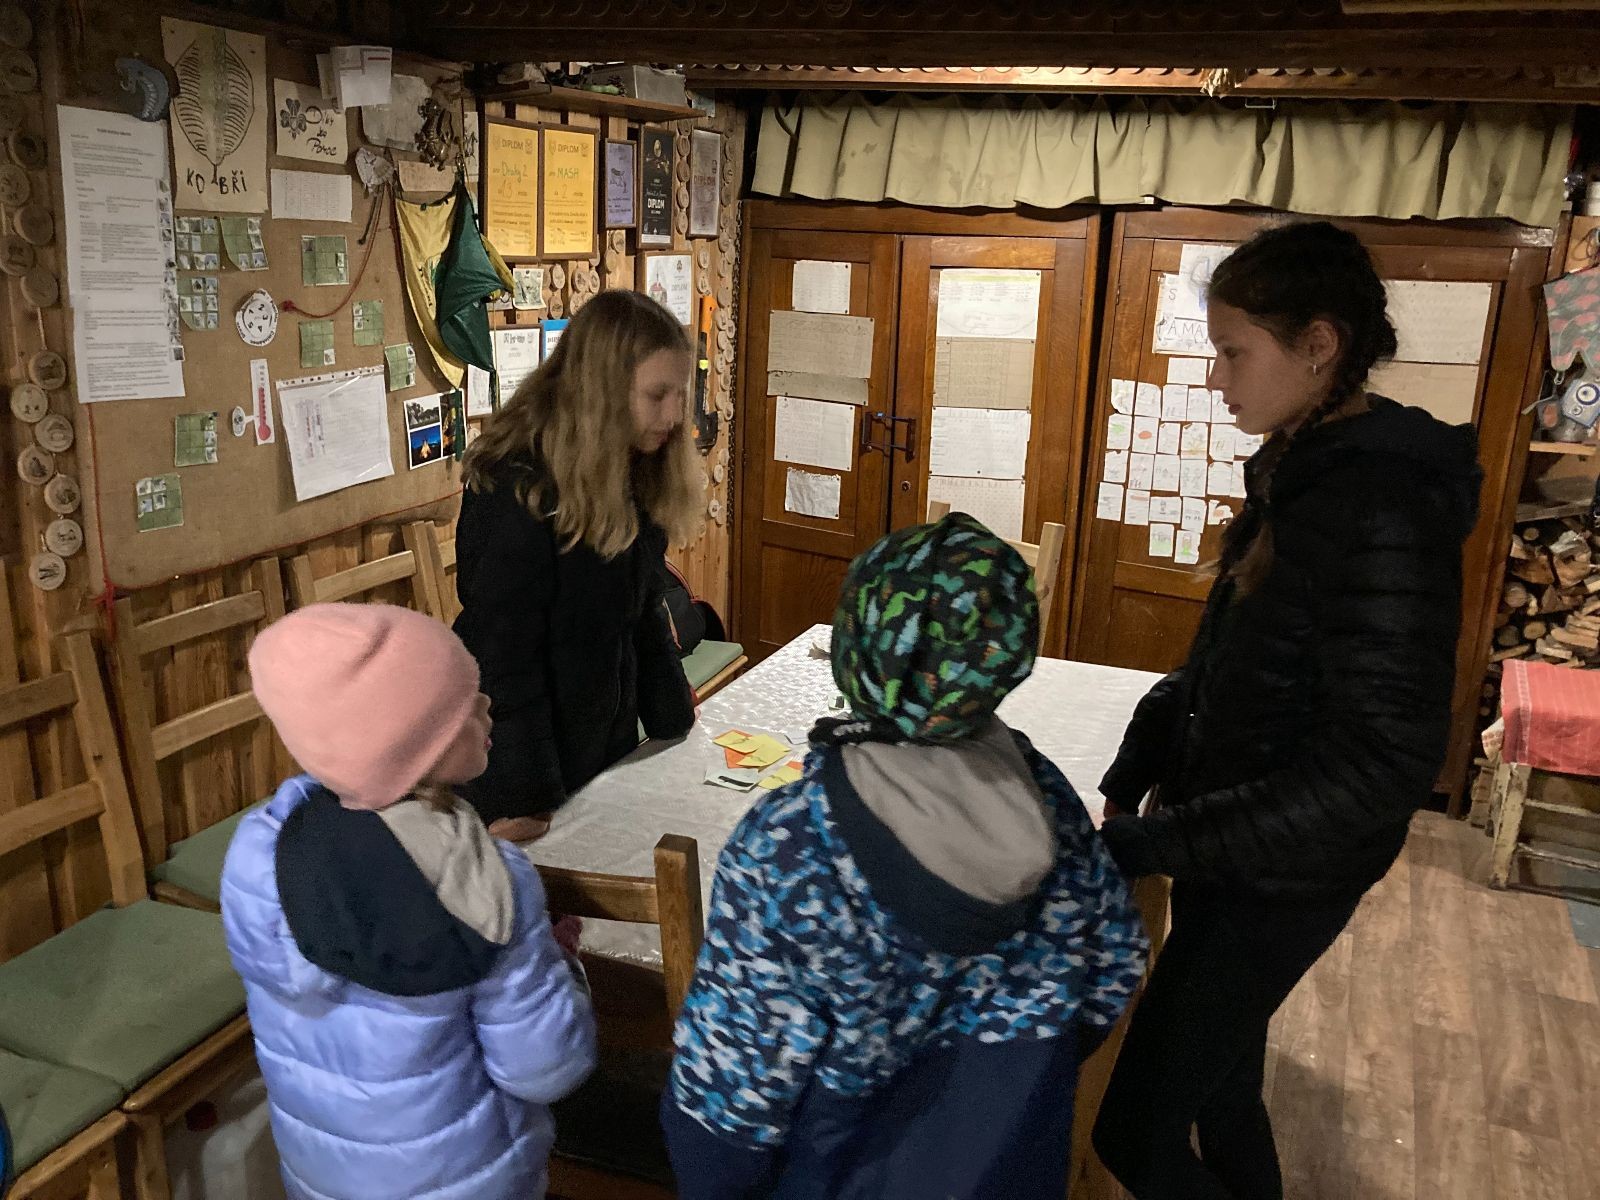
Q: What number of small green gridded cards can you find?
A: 9